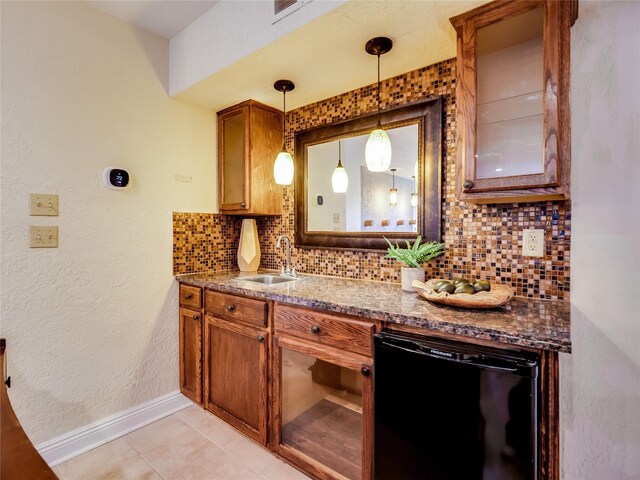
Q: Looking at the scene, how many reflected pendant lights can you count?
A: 3